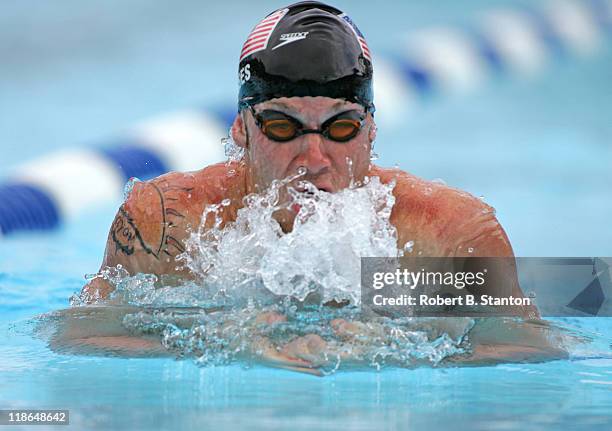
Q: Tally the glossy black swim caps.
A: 1